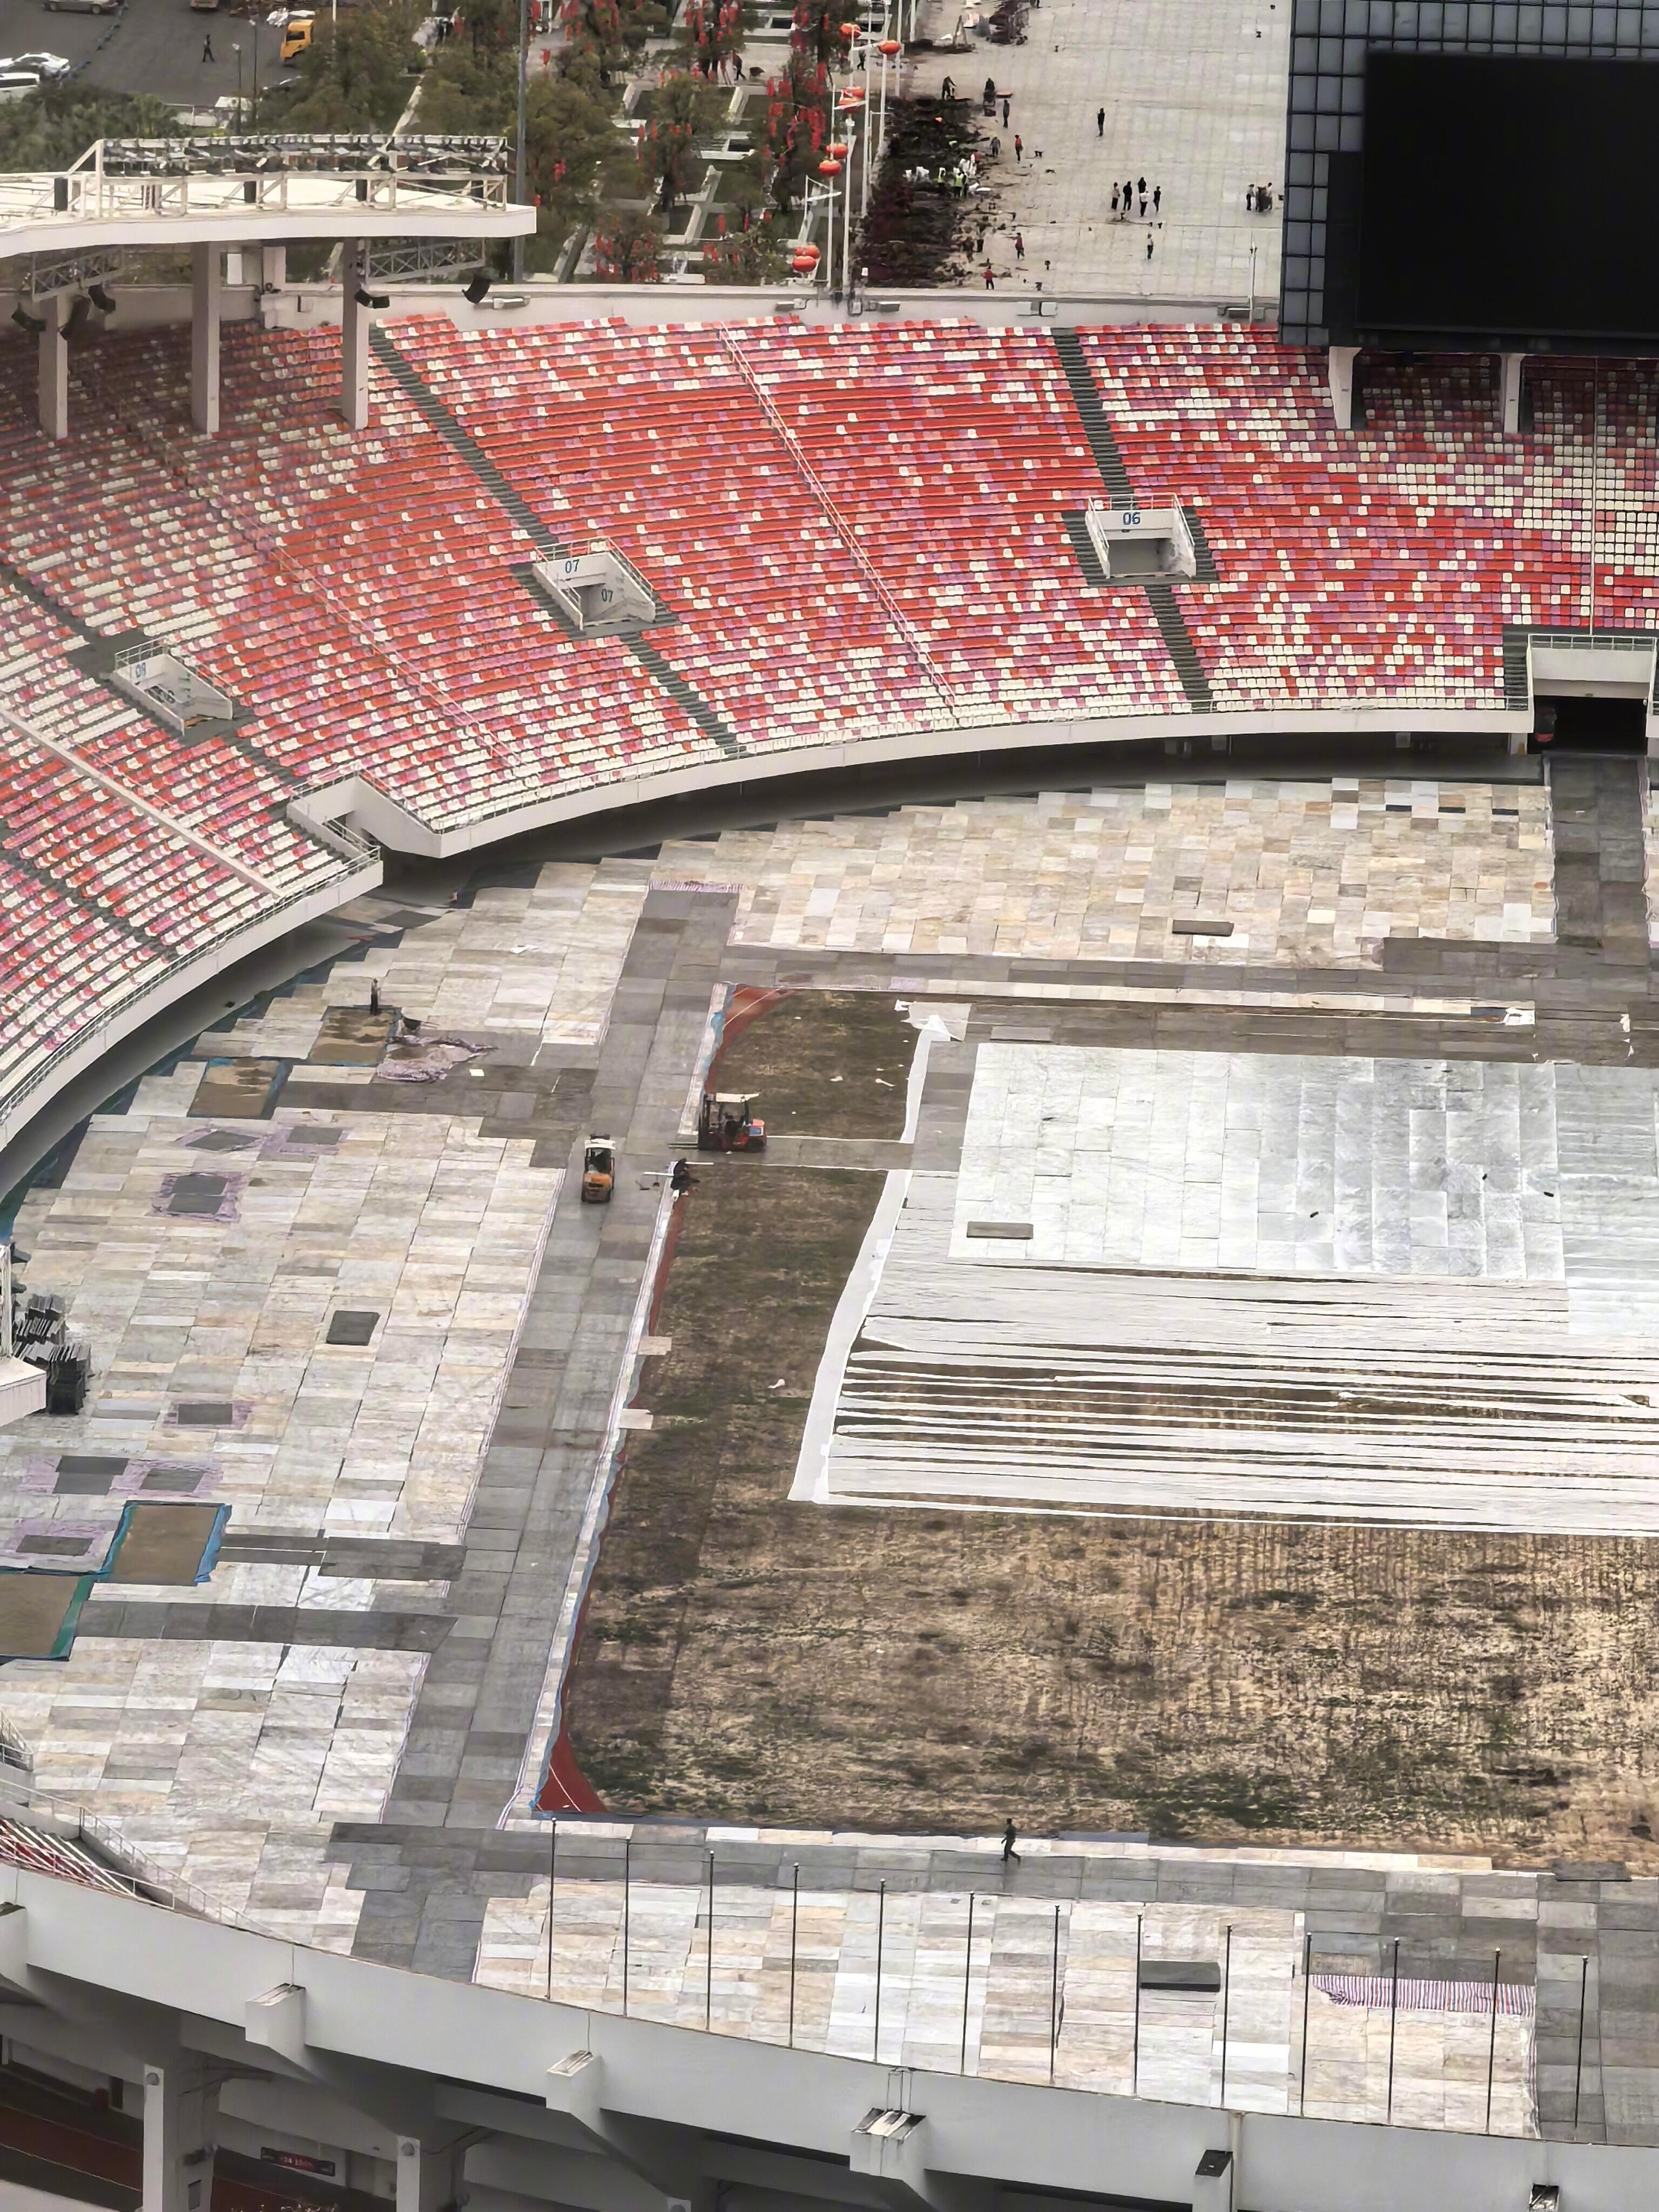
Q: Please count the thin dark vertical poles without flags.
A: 13